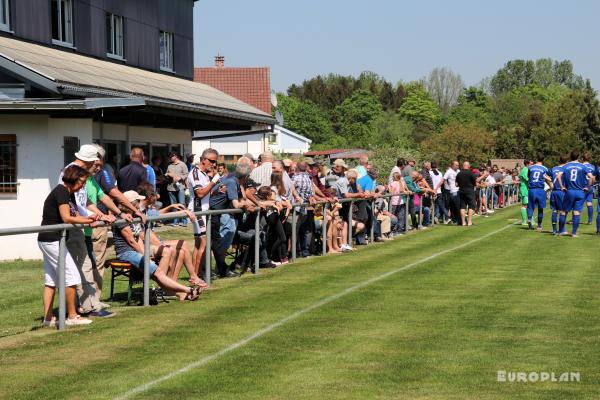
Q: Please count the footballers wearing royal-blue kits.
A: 5